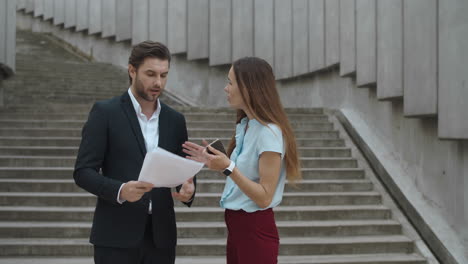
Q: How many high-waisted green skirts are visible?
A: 0